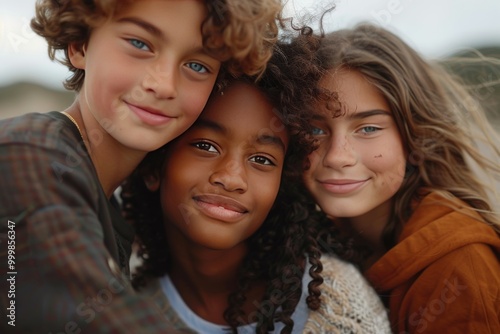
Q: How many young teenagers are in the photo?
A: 3